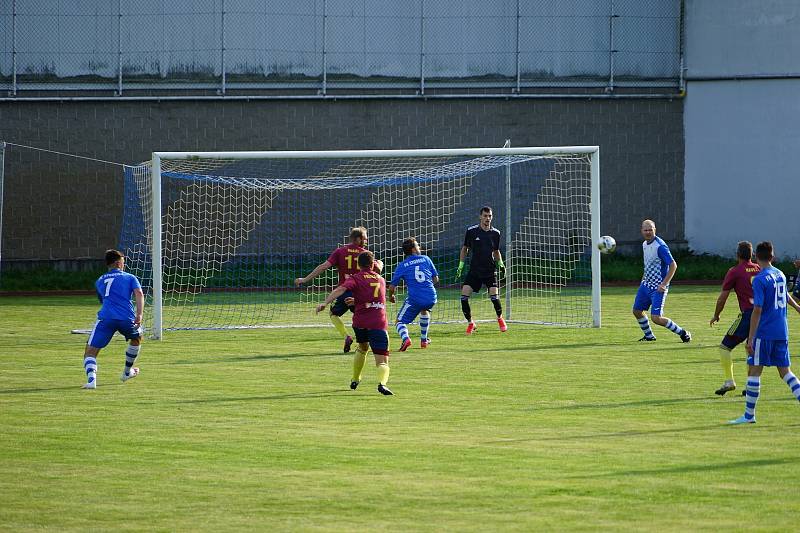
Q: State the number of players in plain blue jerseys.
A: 3